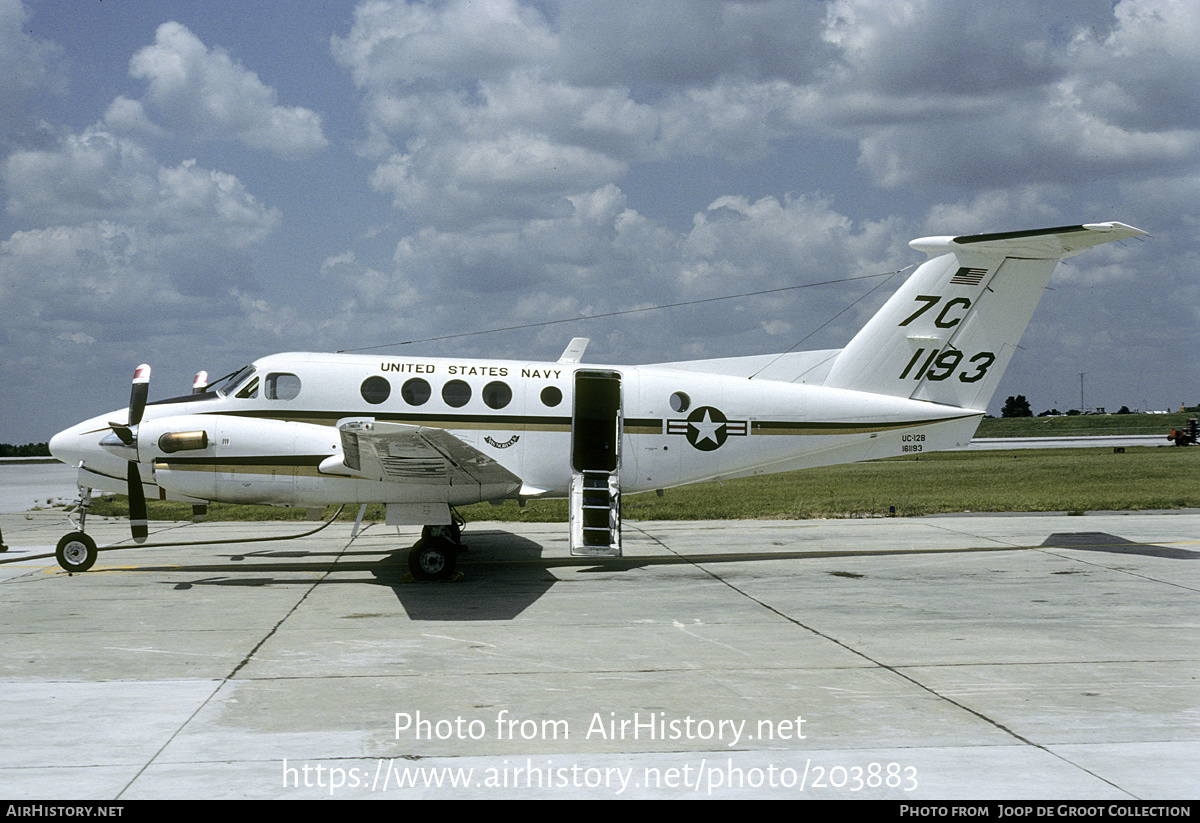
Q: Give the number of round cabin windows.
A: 6